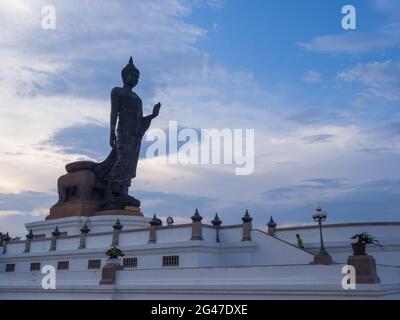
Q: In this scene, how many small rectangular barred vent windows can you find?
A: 6